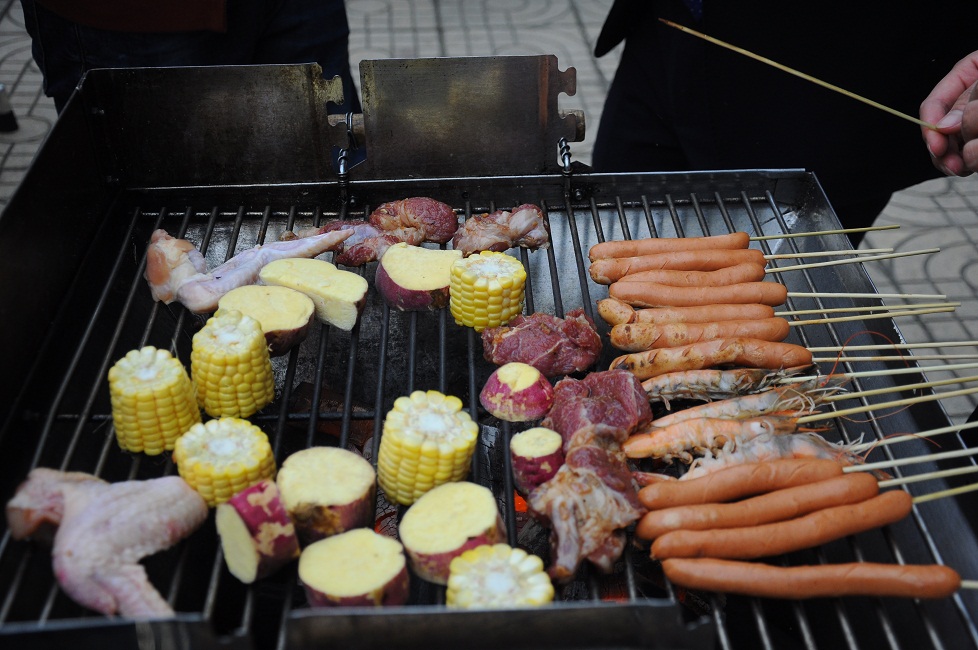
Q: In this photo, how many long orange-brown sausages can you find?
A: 11